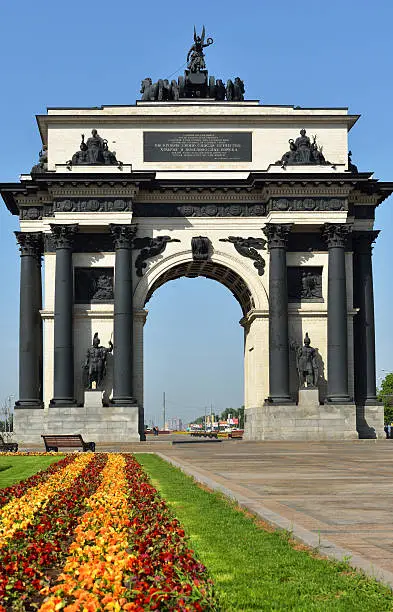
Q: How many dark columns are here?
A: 6